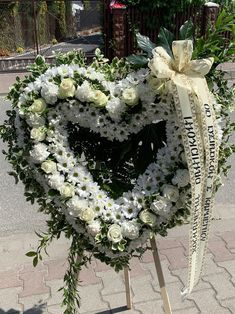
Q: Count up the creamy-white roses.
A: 12